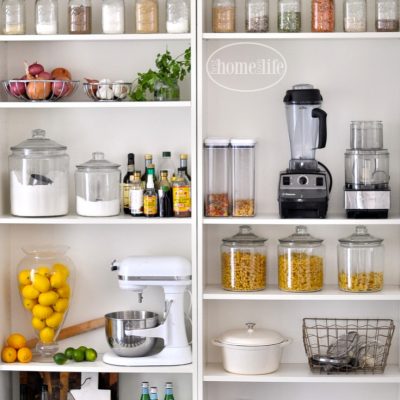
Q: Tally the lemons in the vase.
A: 14